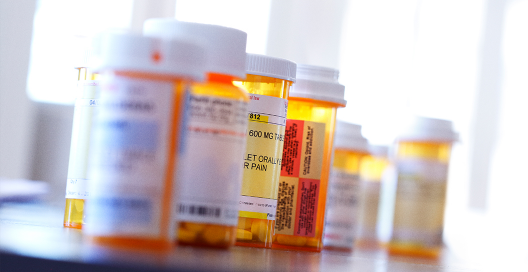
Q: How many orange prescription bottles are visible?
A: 8